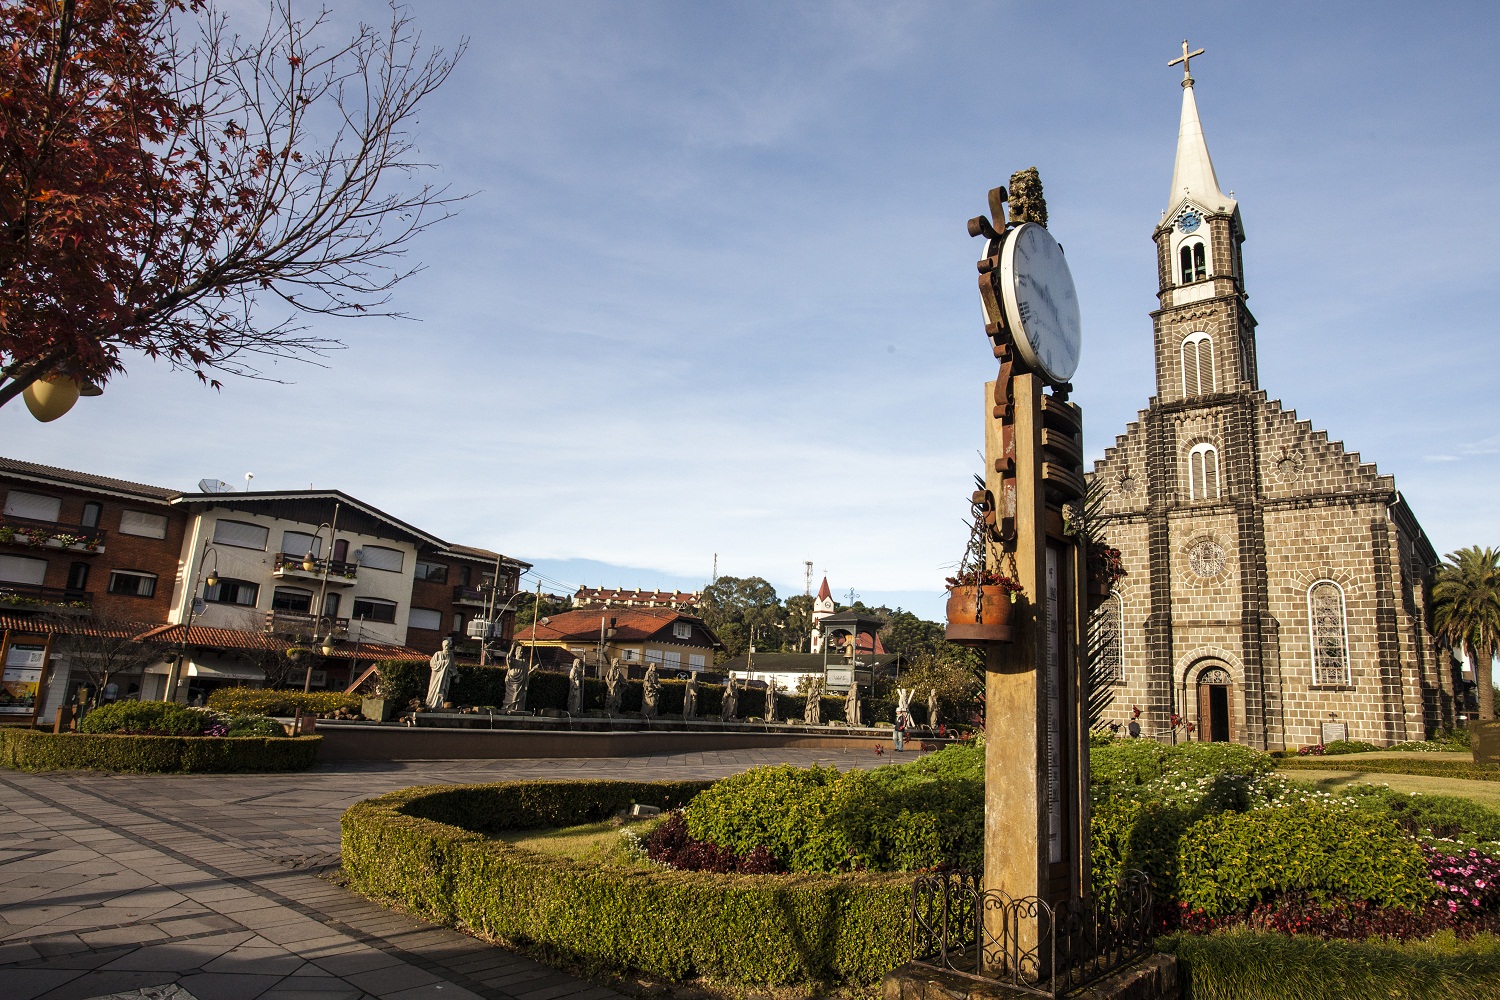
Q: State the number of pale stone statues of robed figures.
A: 12